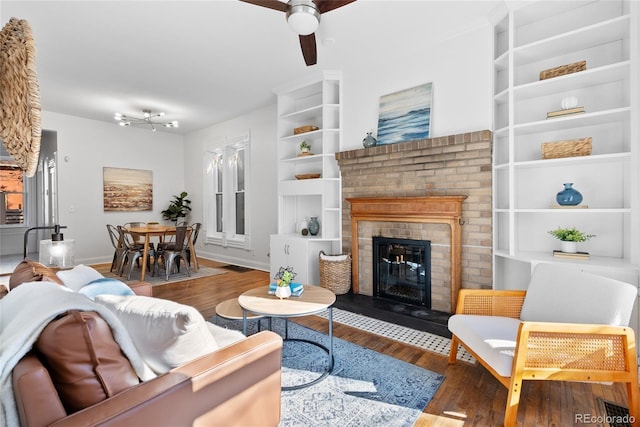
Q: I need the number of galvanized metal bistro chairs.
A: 6